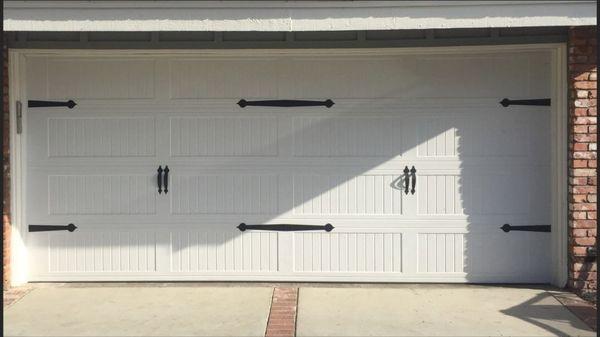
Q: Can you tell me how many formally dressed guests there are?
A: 0